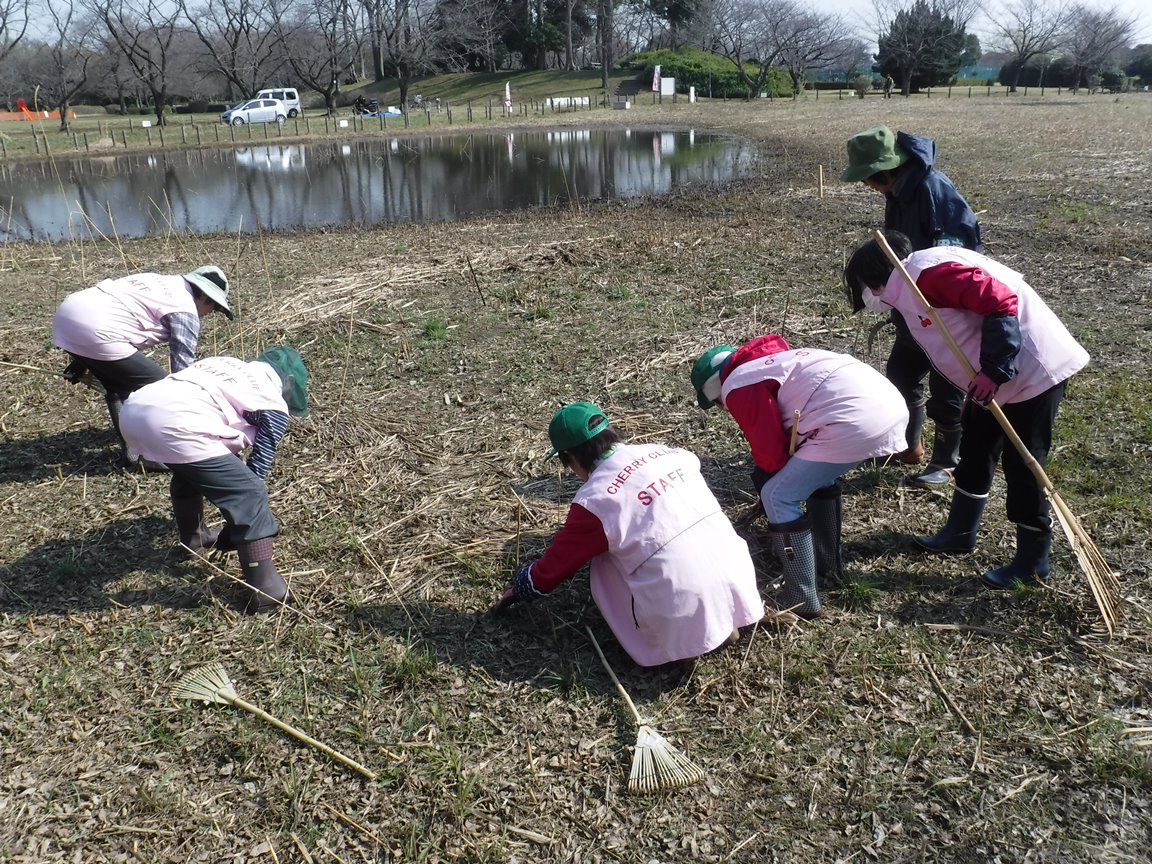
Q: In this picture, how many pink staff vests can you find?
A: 5